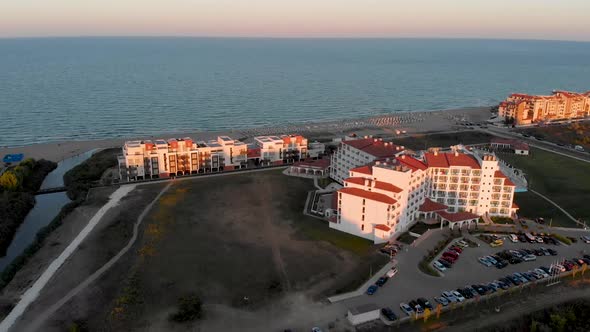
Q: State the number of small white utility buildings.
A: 1